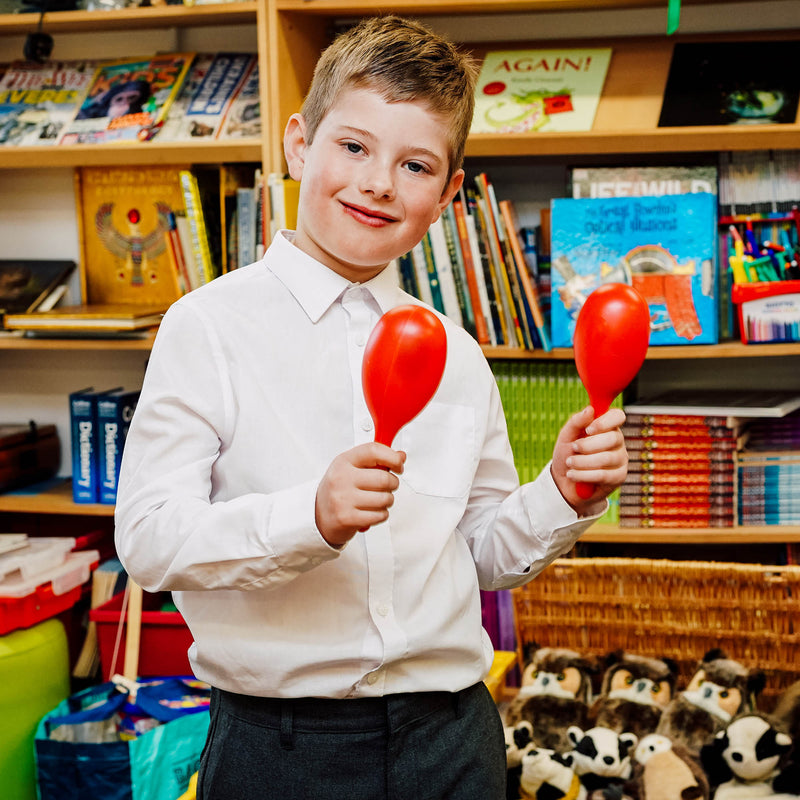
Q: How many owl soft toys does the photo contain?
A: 3